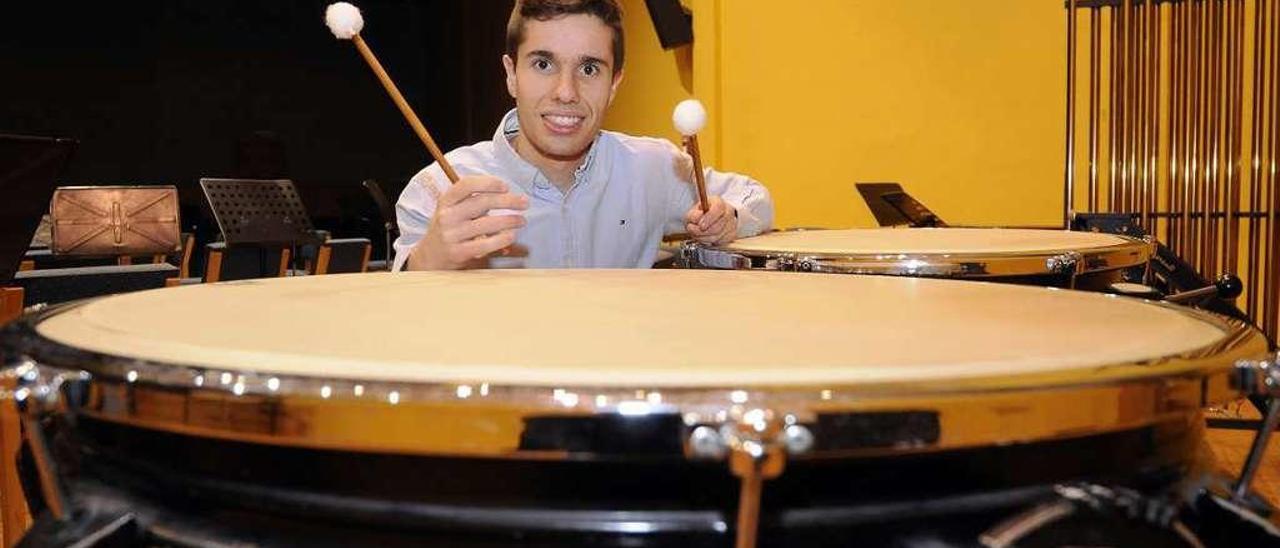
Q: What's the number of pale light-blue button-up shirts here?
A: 1